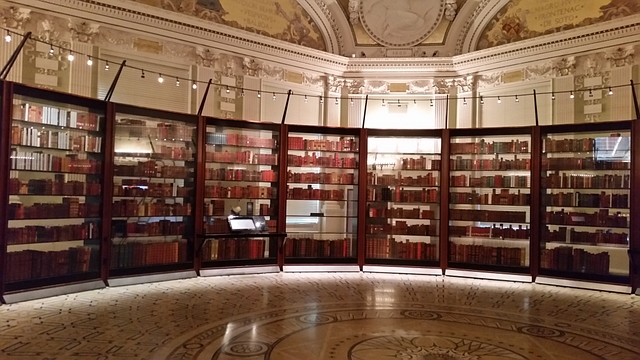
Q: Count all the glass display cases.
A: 7